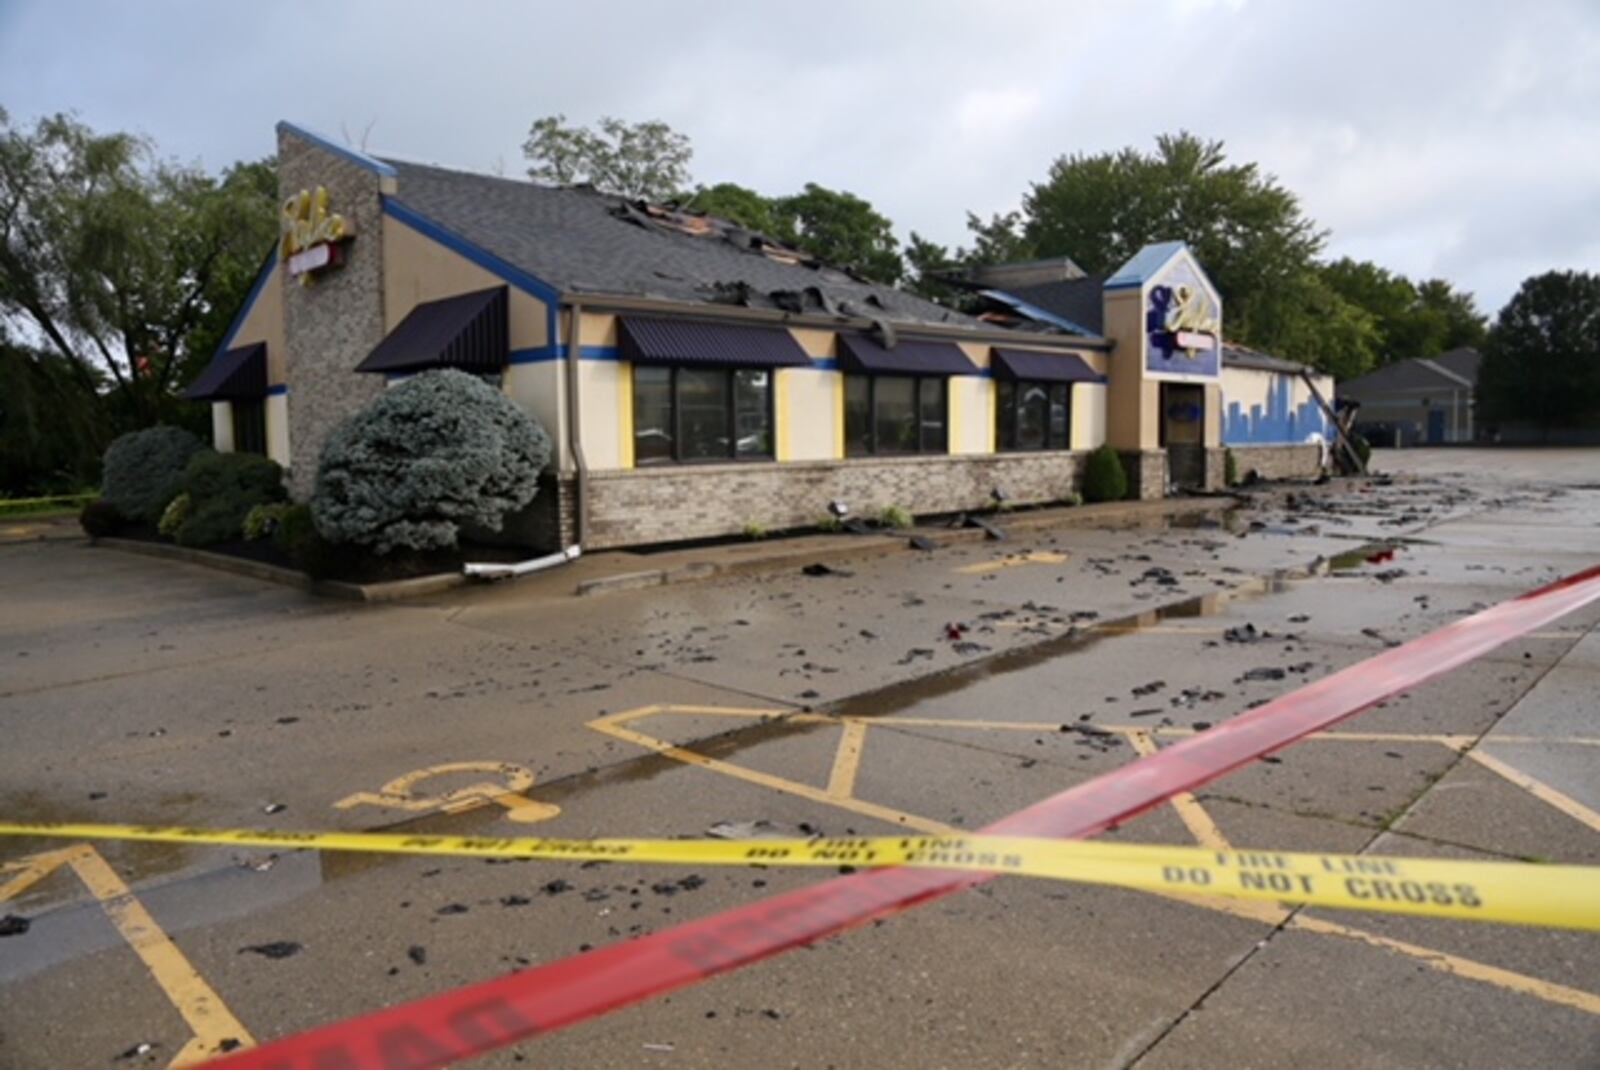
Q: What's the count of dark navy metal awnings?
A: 5